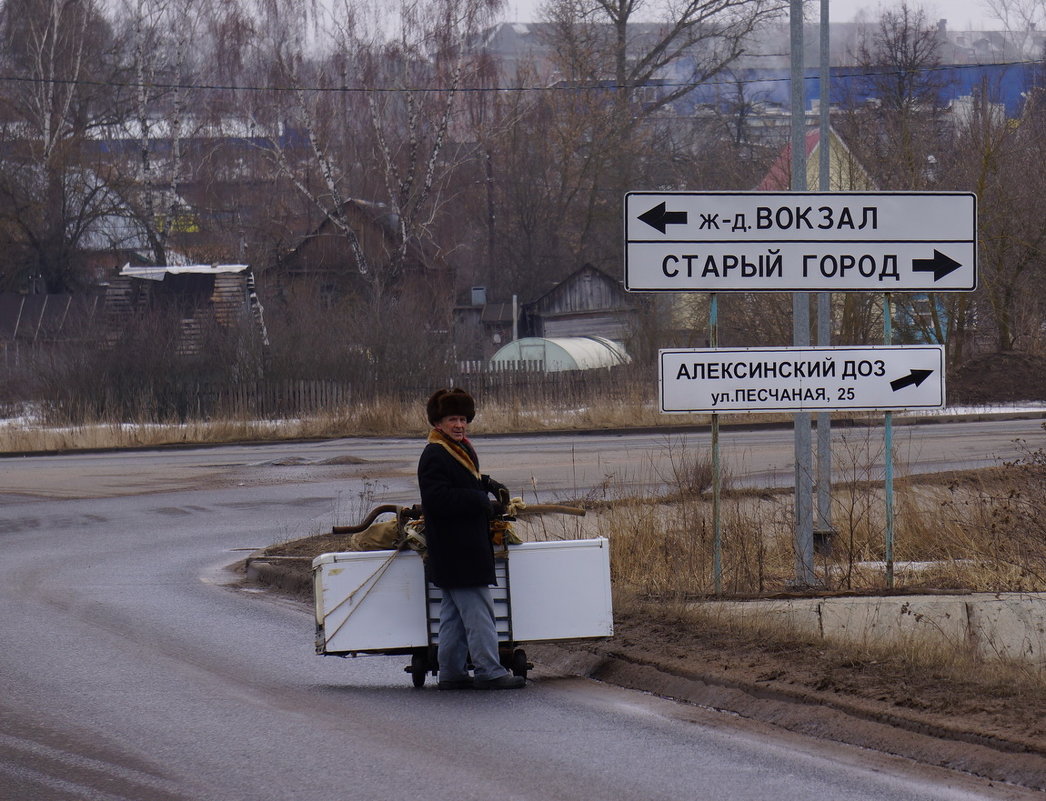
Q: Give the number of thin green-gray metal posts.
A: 2